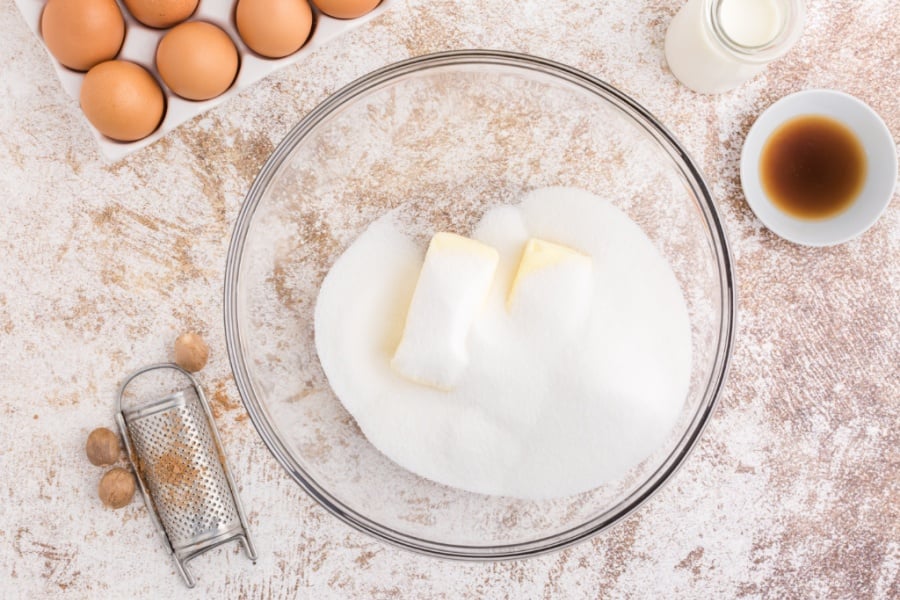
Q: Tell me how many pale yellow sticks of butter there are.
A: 2